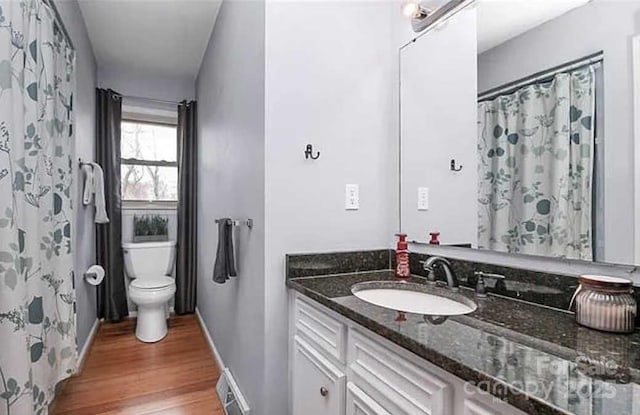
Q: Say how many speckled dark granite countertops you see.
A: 1